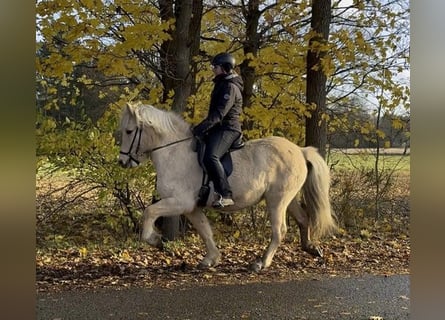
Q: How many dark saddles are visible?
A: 1